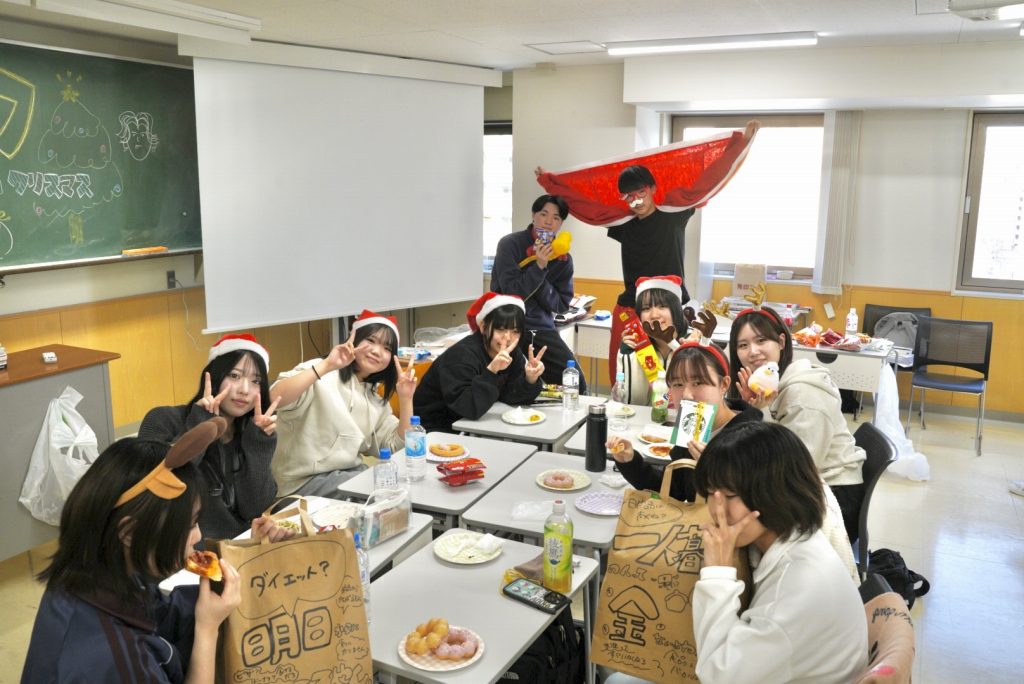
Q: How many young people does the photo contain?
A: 10